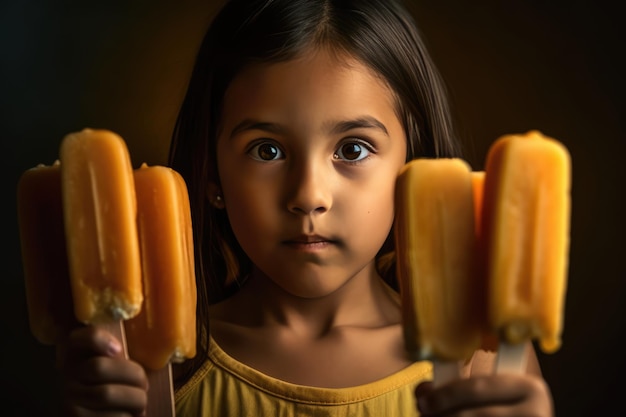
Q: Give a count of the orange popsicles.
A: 6